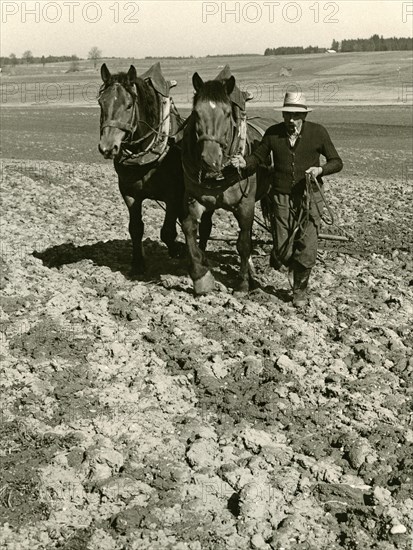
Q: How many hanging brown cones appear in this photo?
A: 0